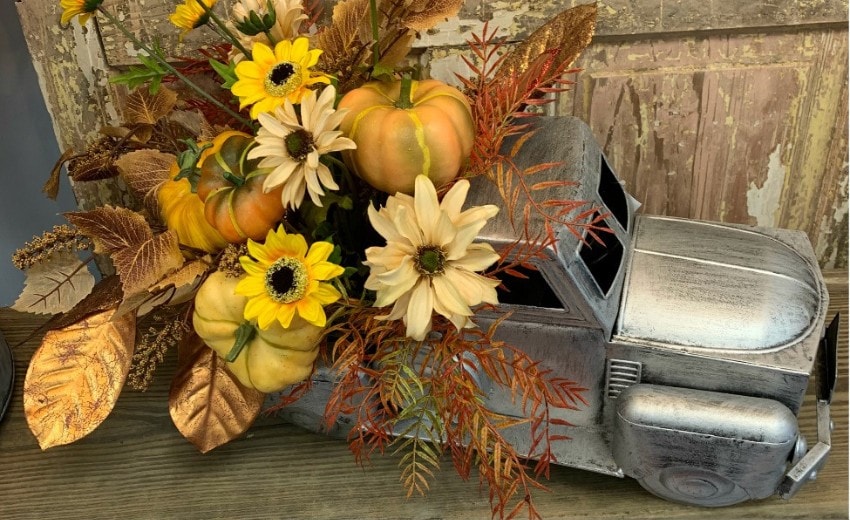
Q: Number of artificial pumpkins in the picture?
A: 4